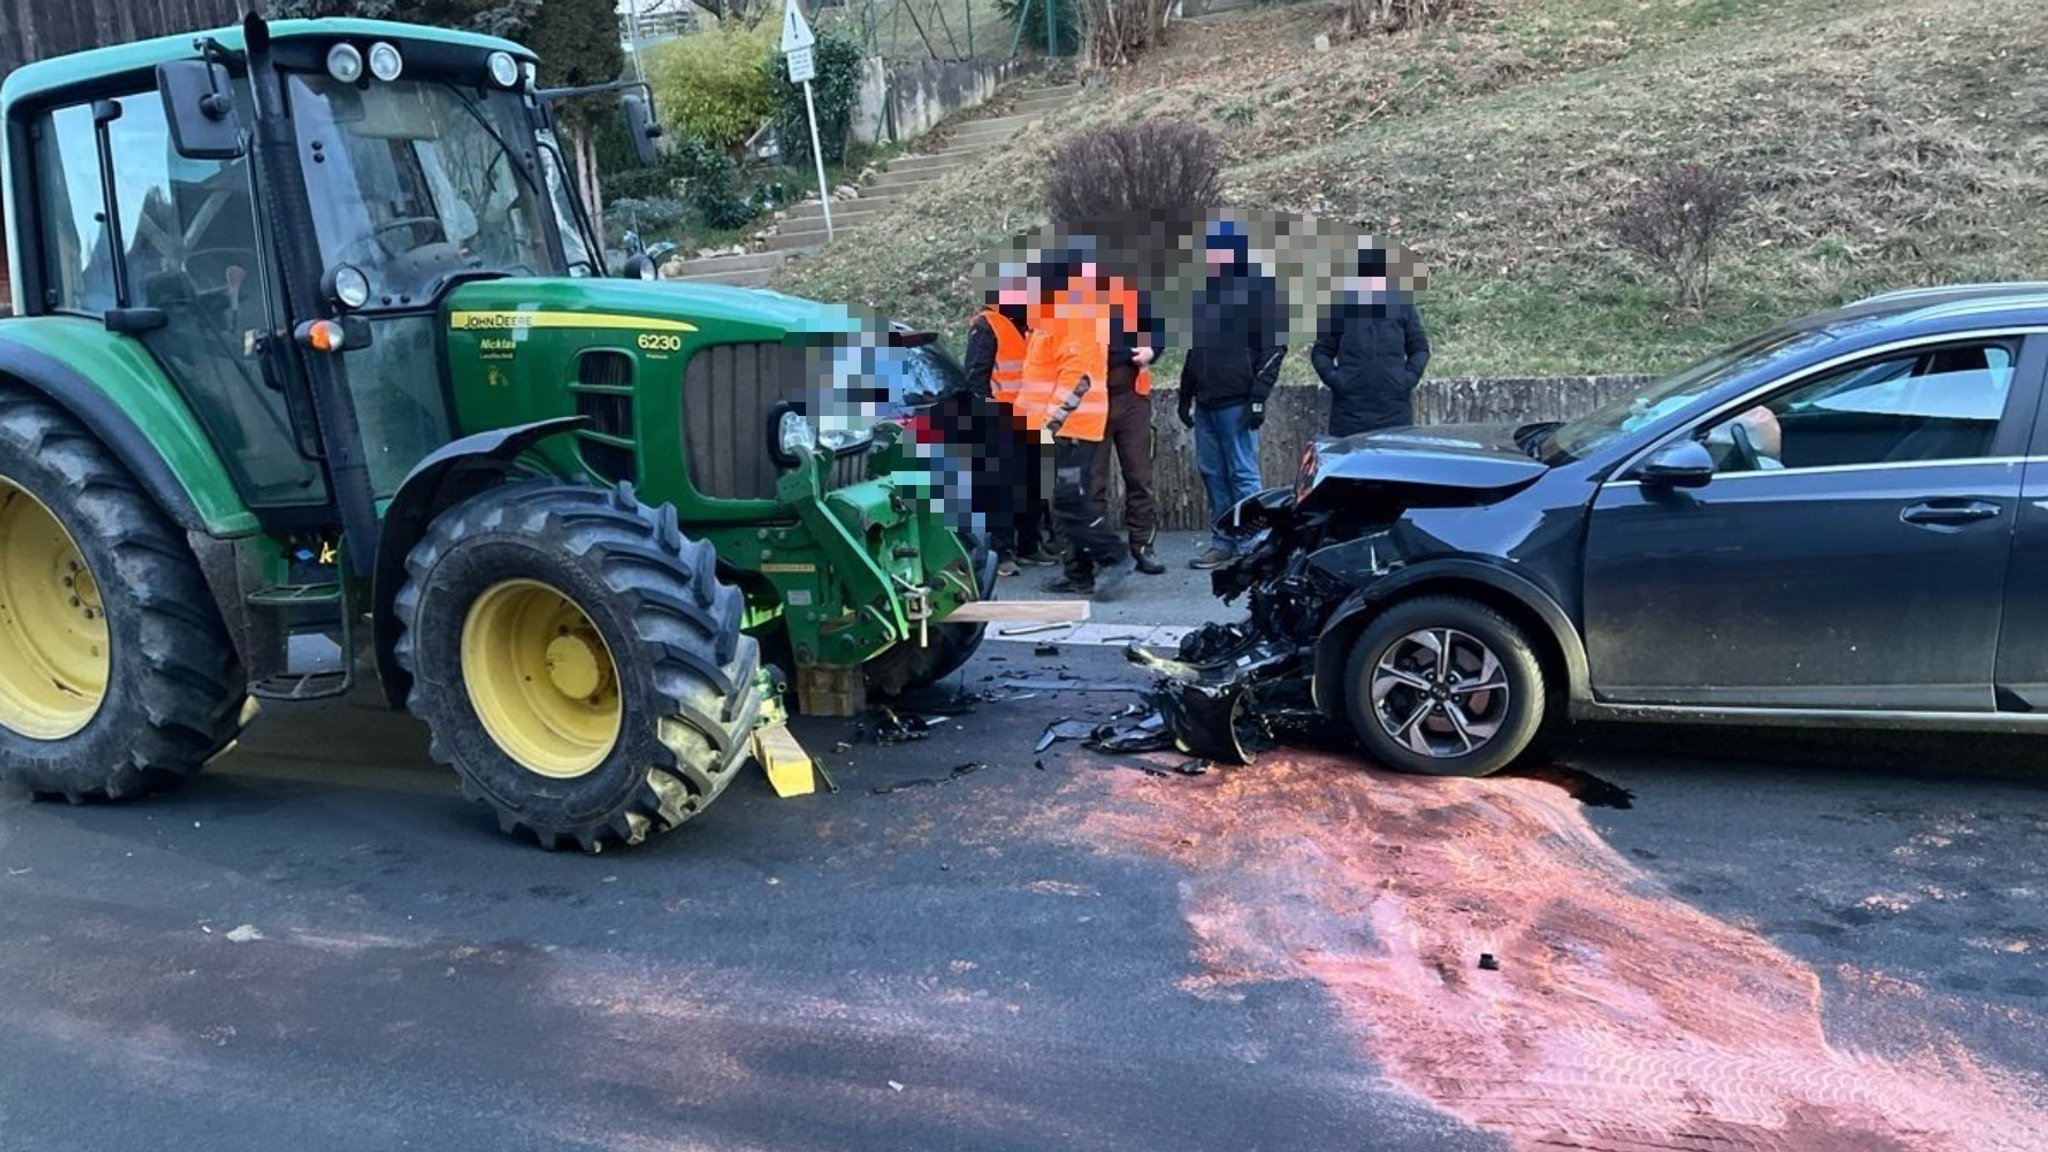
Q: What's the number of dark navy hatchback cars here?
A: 1